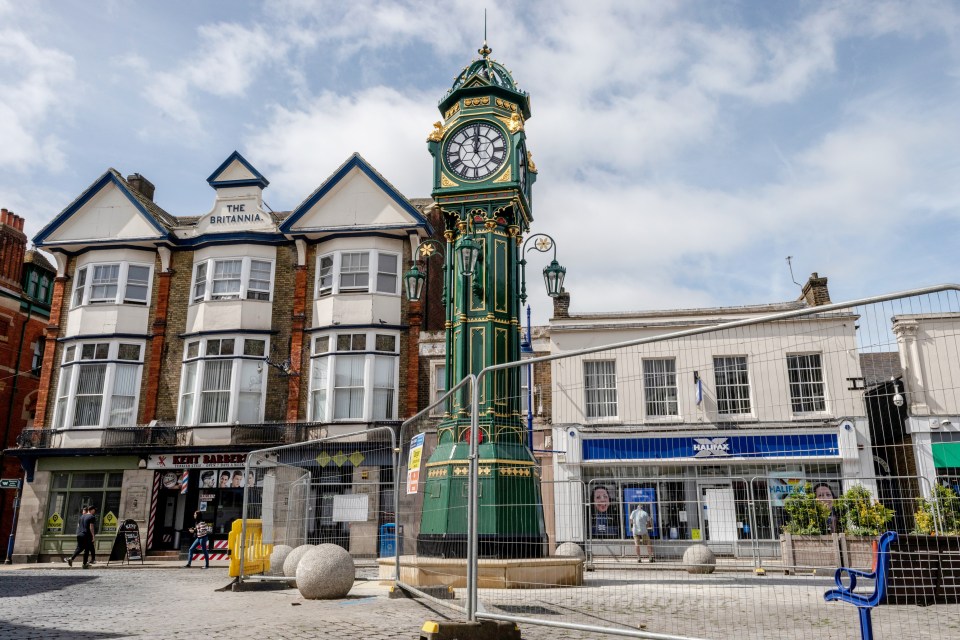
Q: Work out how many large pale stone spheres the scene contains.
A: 5